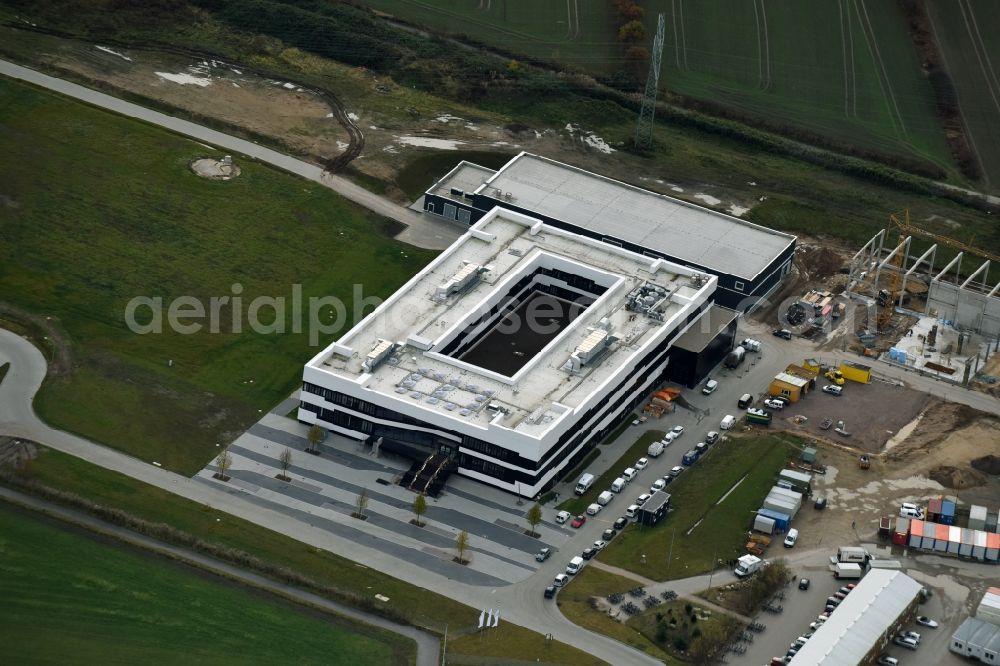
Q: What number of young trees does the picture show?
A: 7